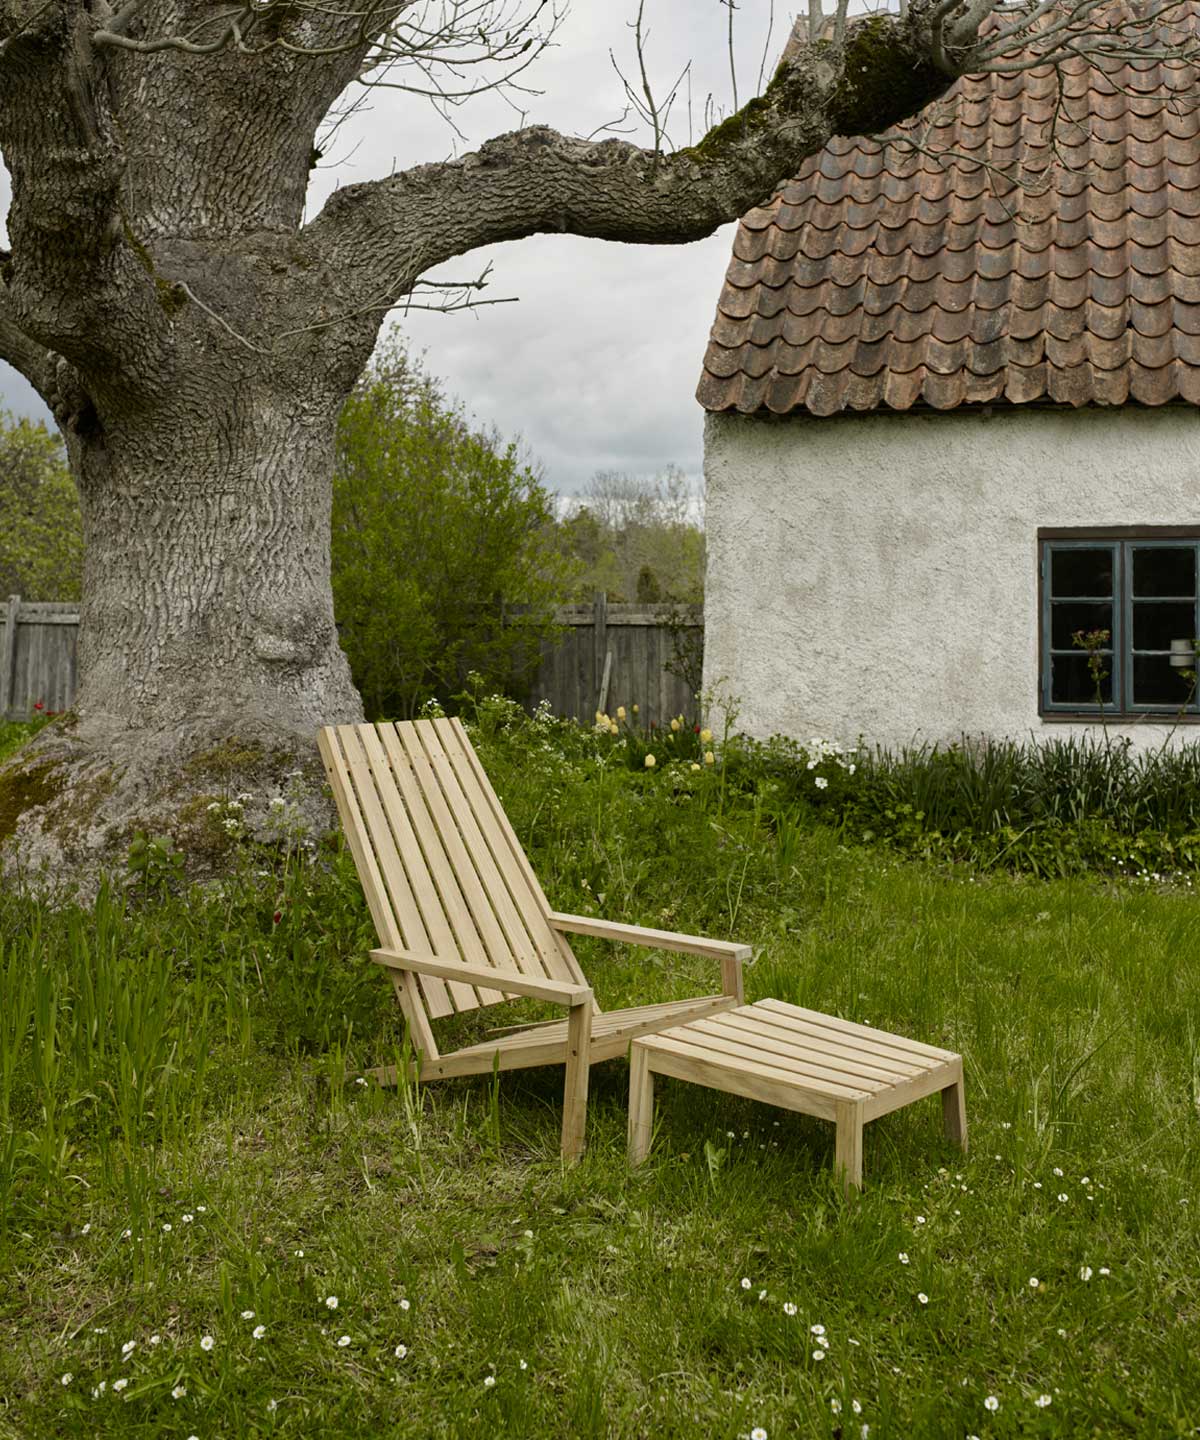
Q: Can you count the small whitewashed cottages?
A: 1